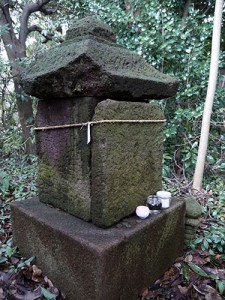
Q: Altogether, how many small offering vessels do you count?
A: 3